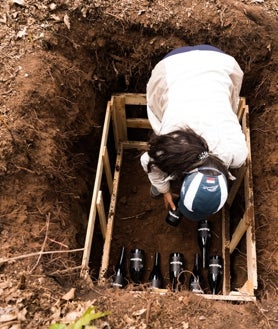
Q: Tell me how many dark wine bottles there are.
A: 8